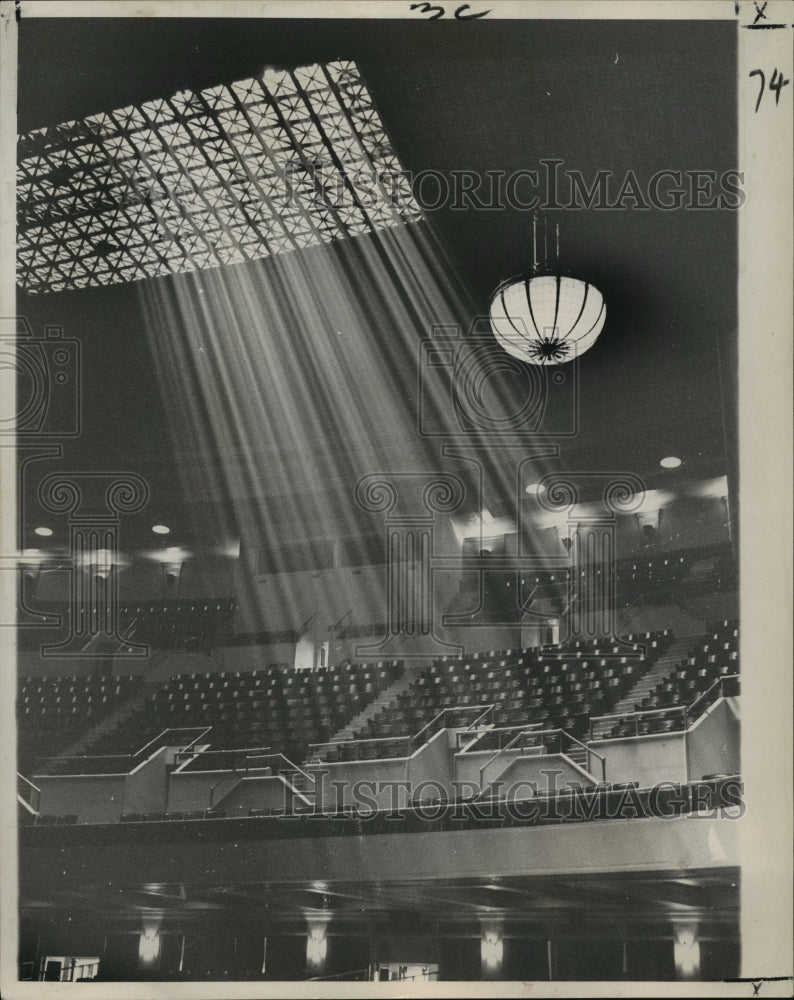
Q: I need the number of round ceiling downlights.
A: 4